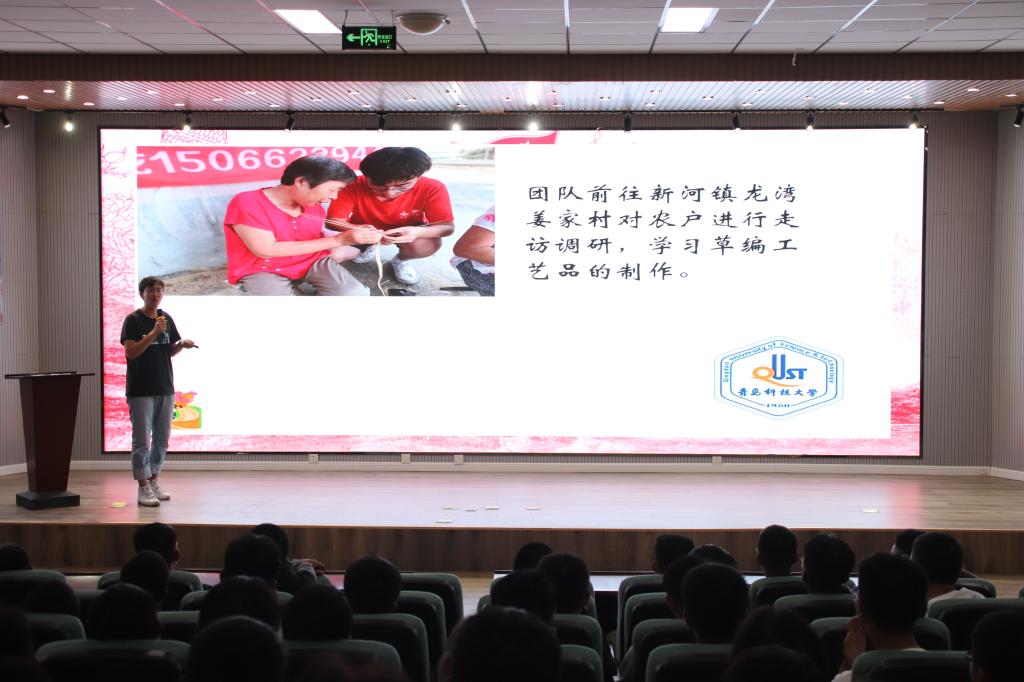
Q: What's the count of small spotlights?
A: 12